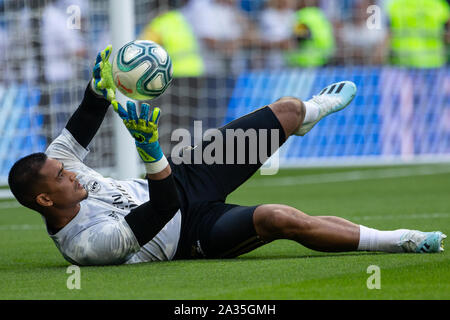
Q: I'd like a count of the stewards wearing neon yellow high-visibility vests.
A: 3